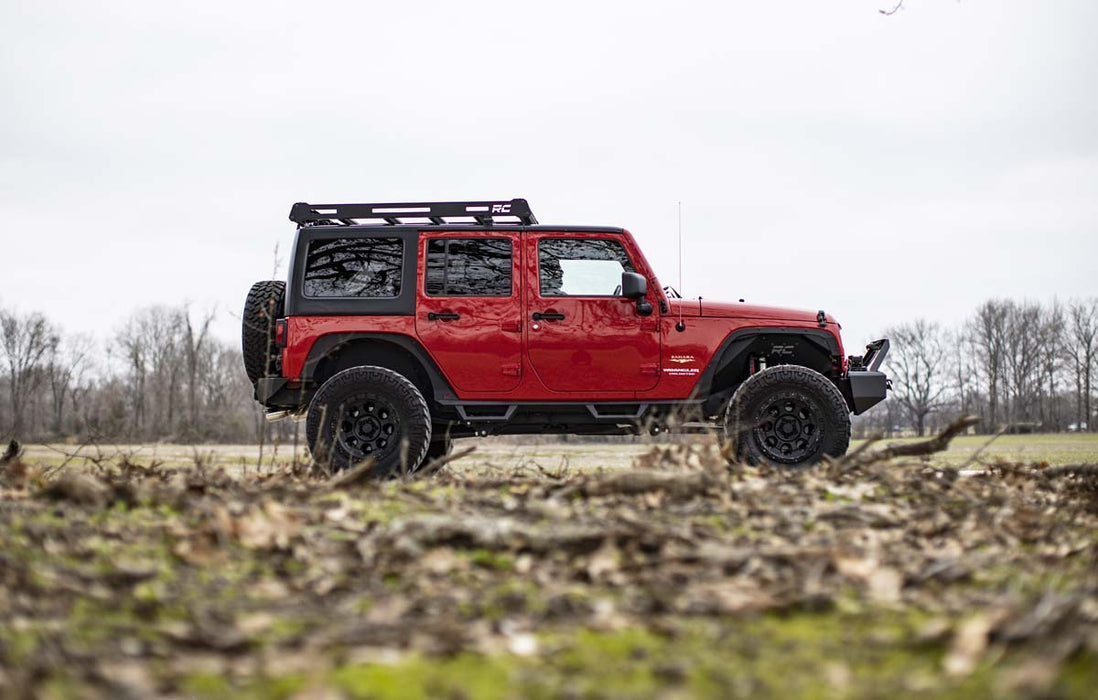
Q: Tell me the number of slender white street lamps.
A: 0